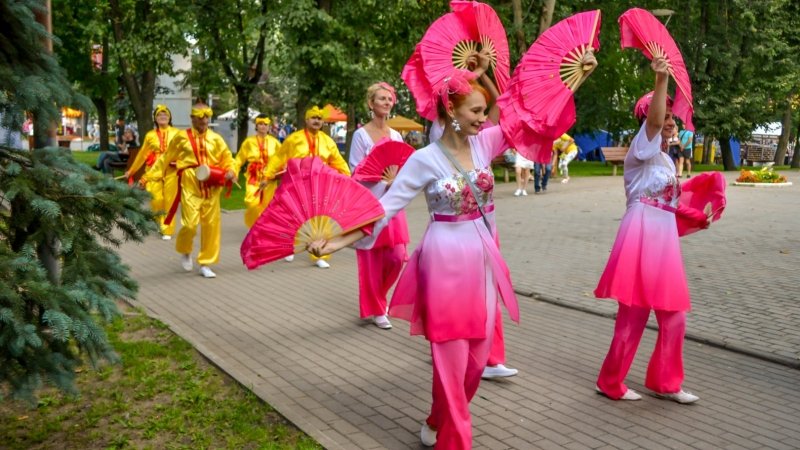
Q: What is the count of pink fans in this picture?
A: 7